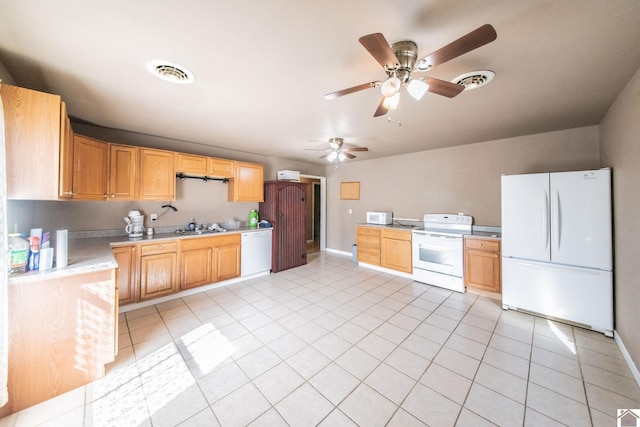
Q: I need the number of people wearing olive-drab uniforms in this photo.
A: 0